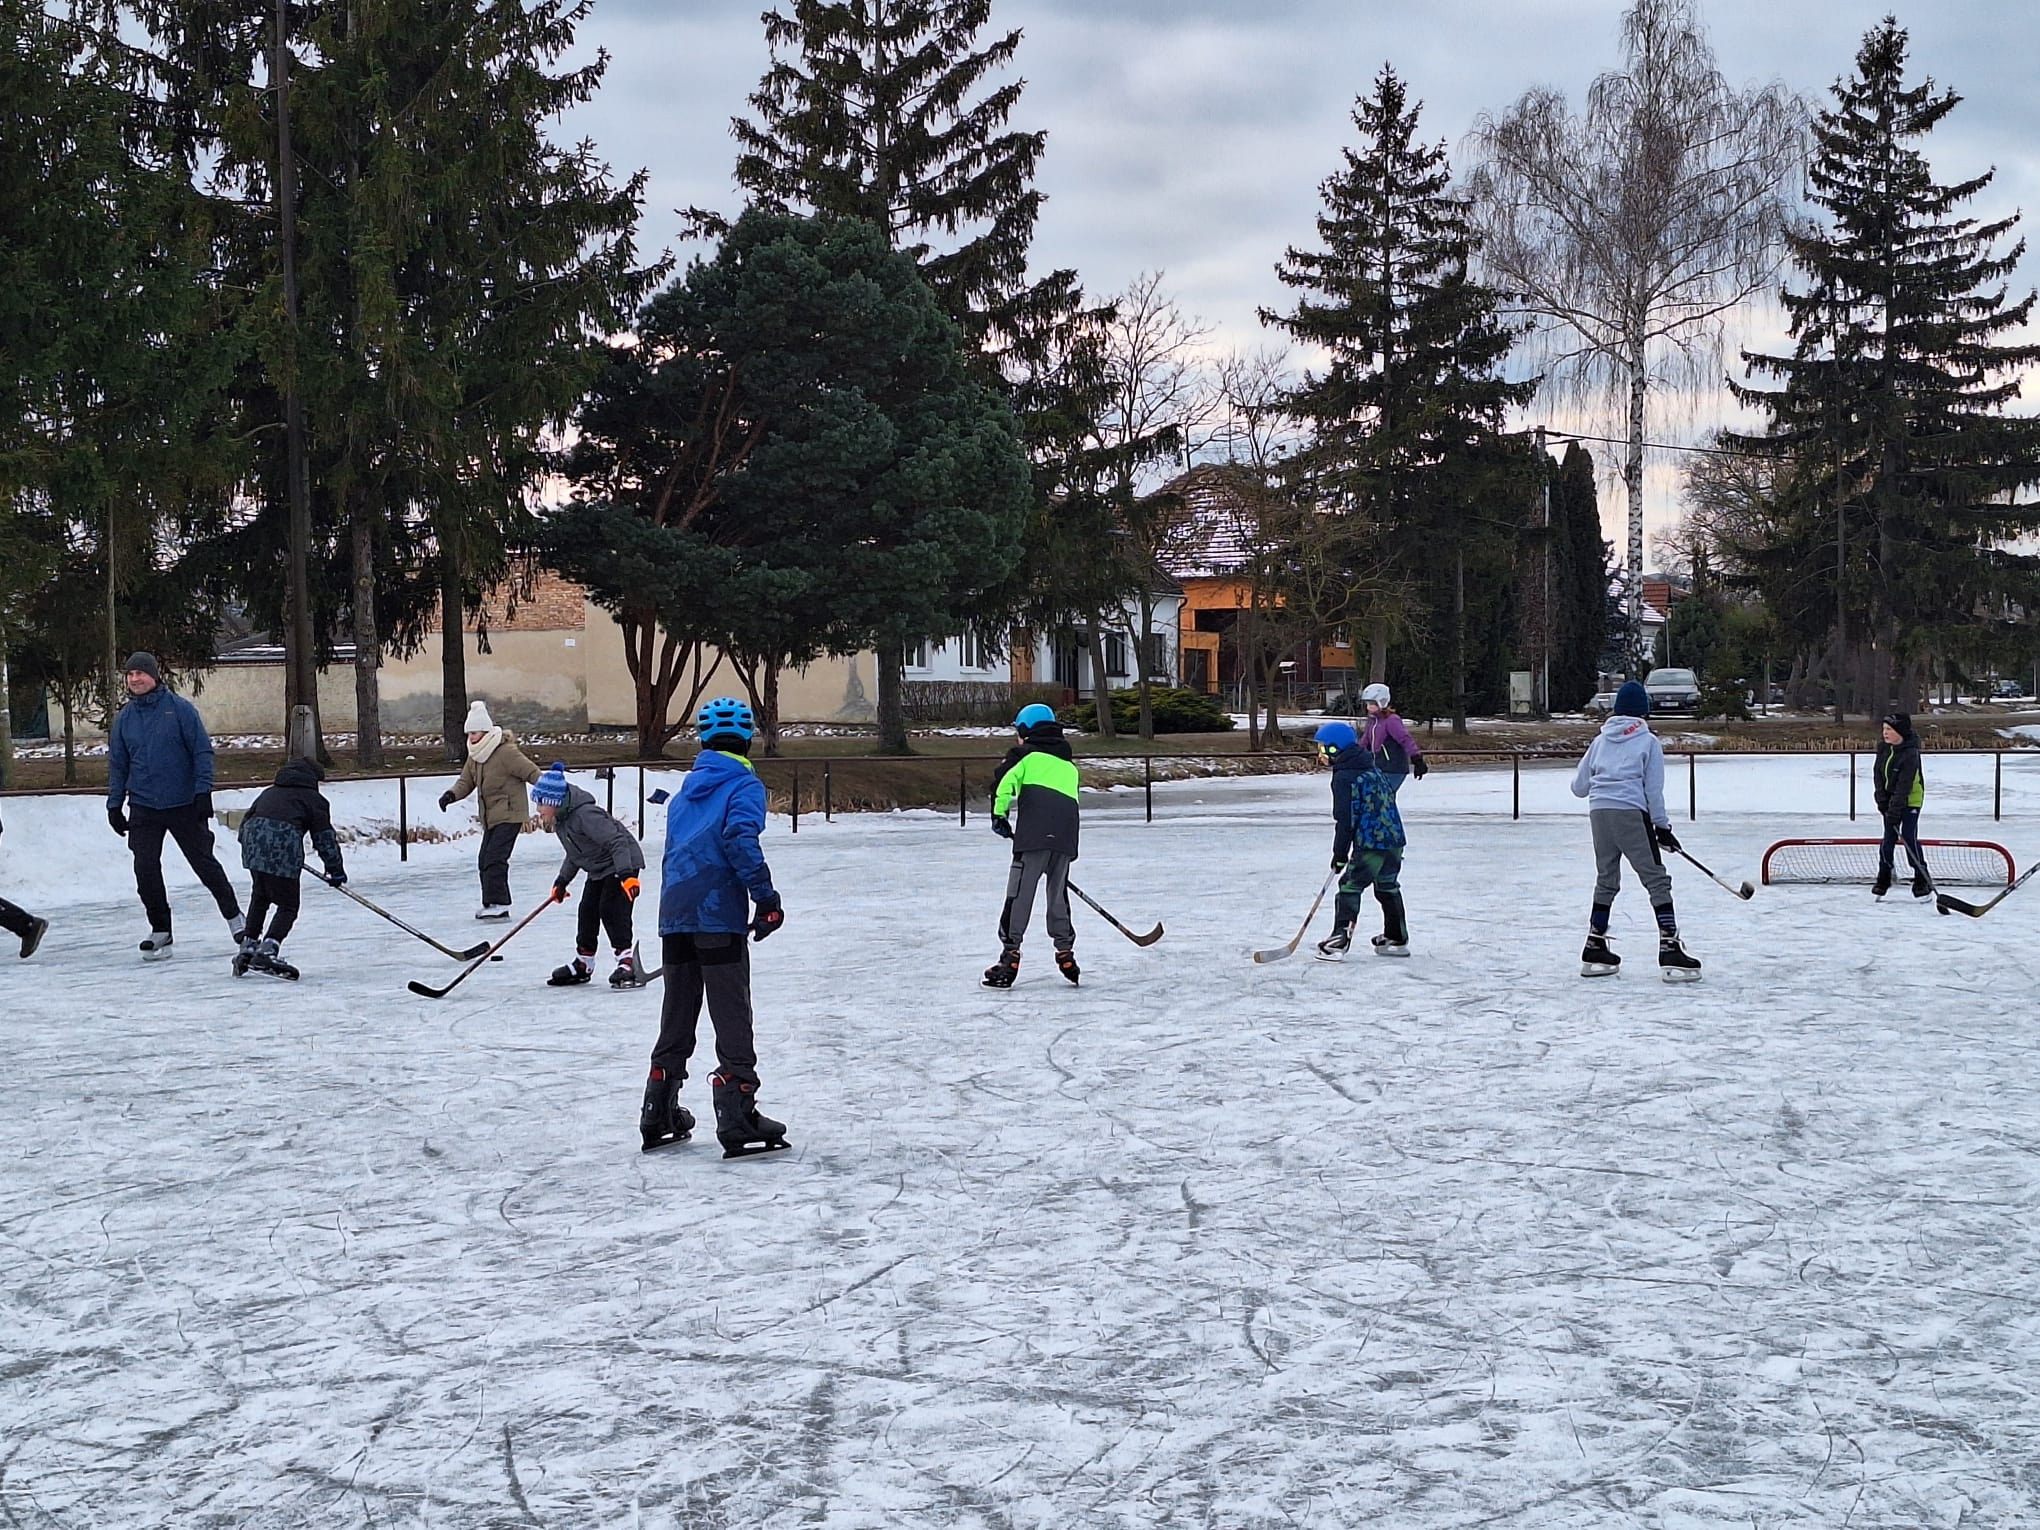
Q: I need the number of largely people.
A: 10